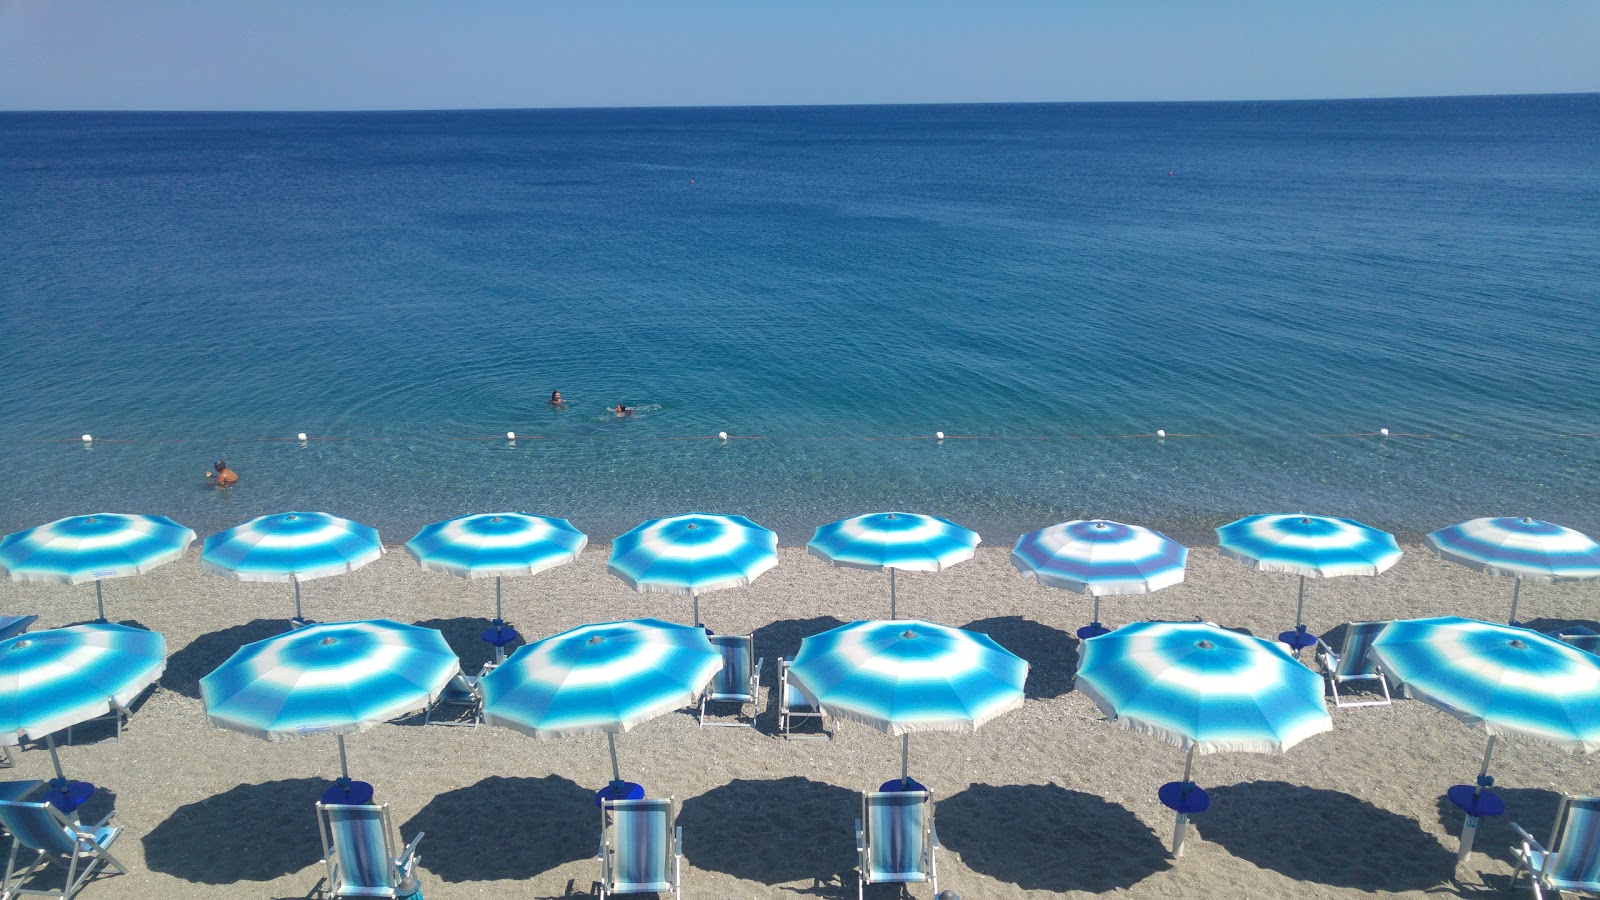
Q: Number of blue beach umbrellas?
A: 14